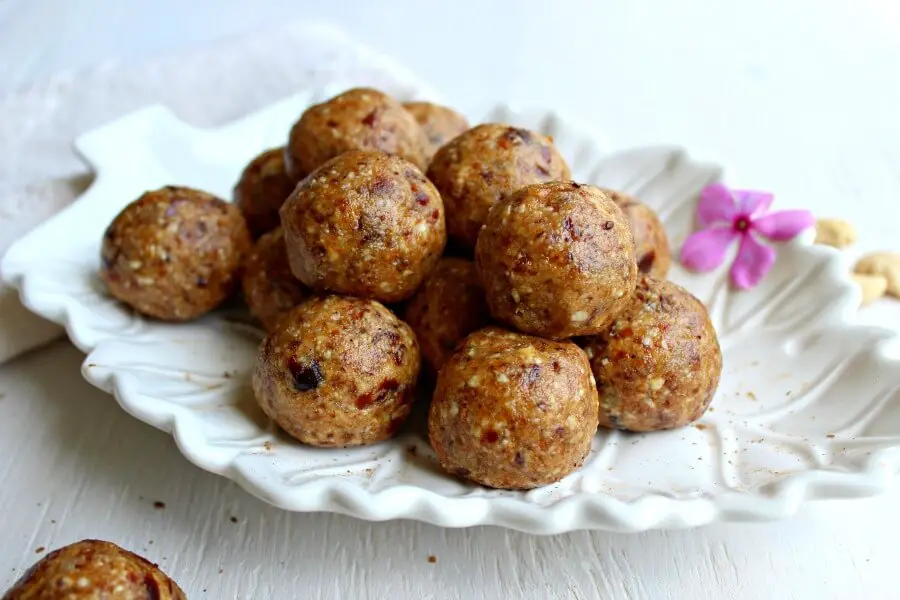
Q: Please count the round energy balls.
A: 14